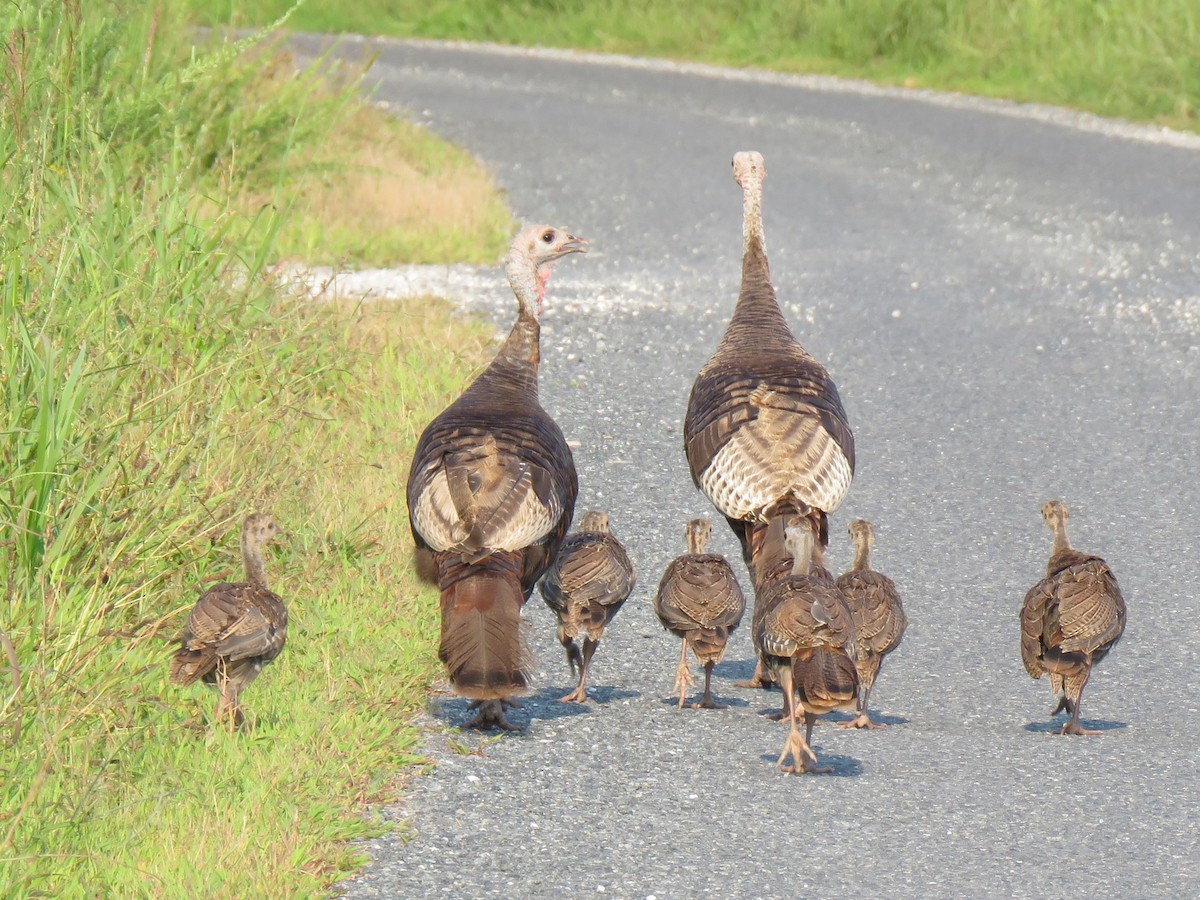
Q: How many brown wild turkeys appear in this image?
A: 8